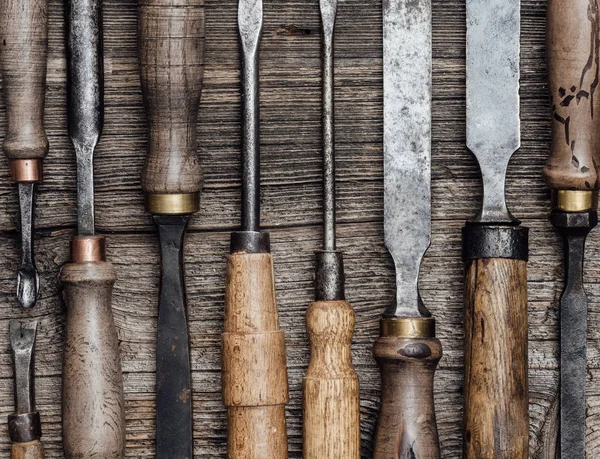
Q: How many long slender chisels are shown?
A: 2